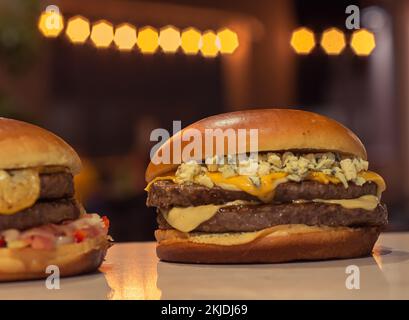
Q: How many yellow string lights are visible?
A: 12